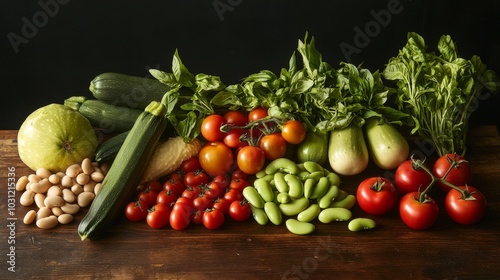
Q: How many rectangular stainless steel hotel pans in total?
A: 0